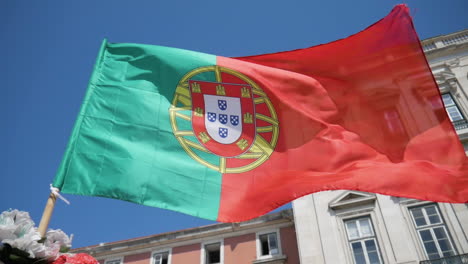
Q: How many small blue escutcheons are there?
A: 5